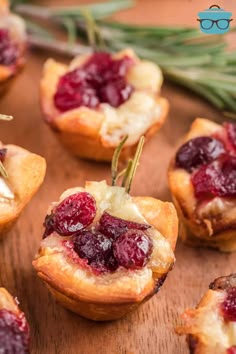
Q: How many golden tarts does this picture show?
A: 7